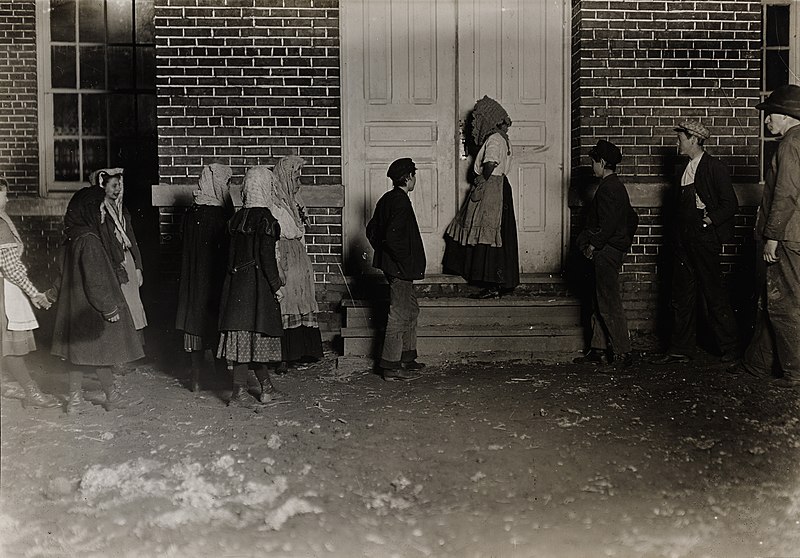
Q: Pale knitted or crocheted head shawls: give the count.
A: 4